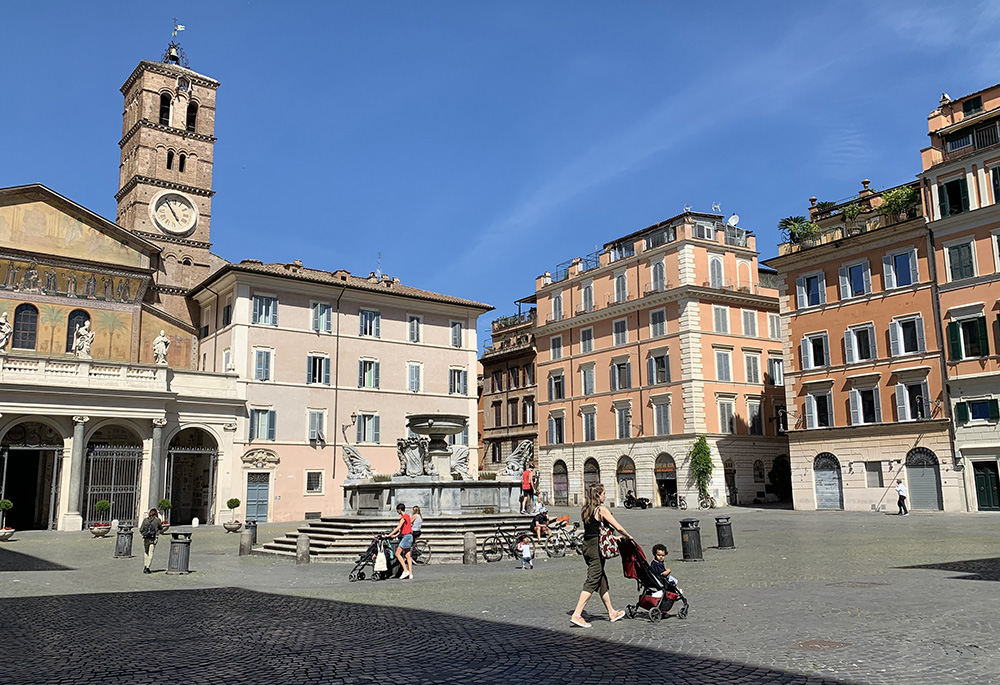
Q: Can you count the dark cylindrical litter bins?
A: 5